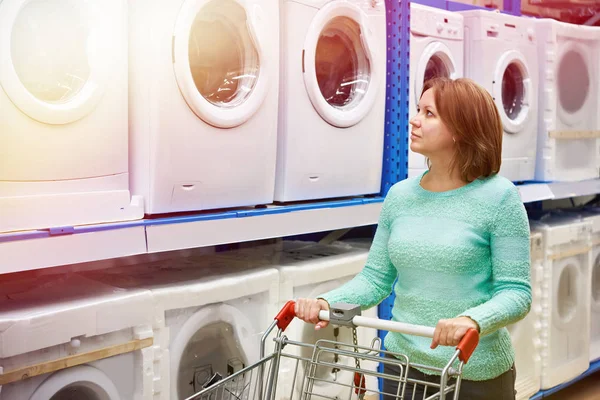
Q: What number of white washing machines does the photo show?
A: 12